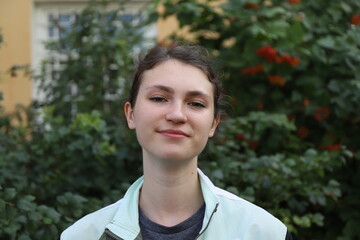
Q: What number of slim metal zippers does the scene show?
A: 1